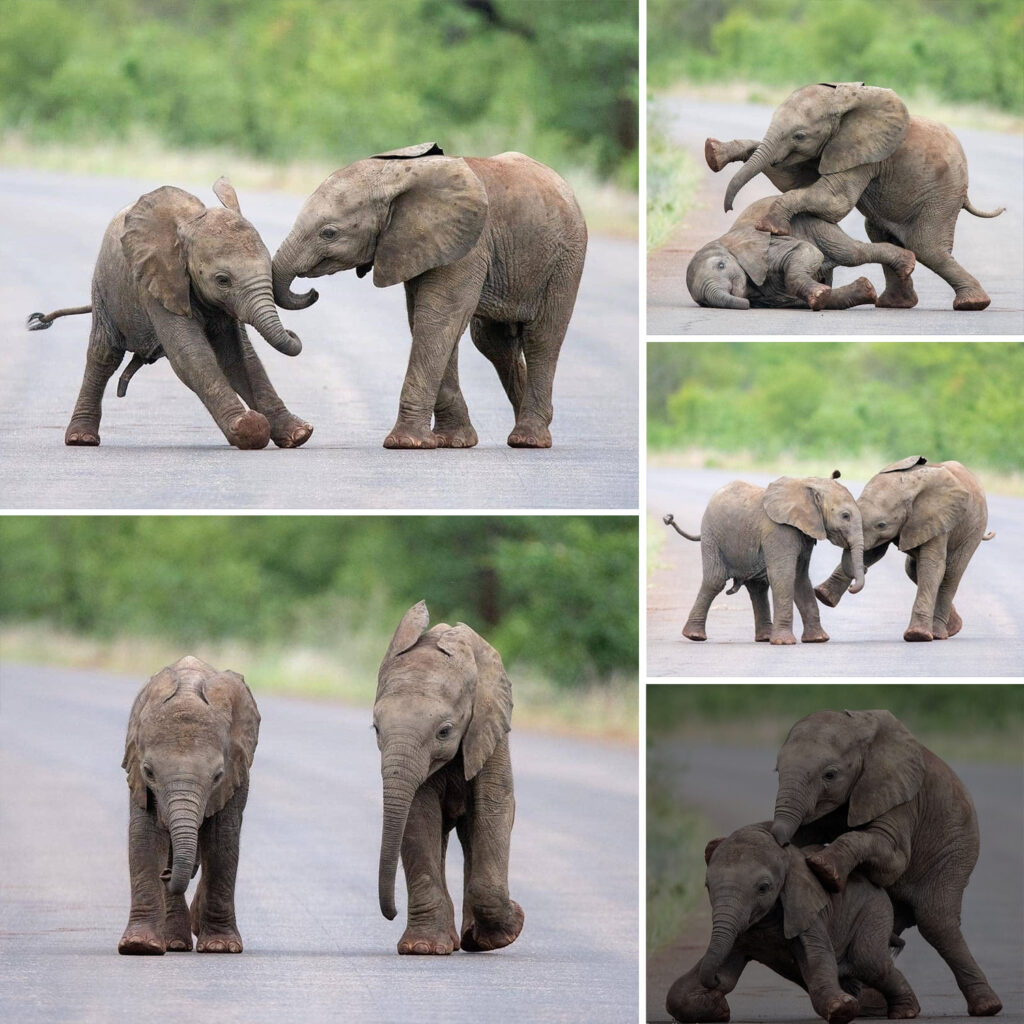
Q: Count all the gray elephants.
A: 10